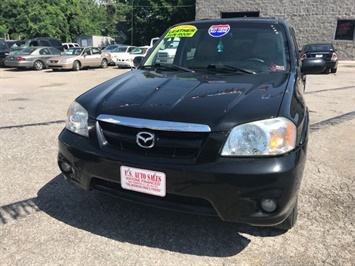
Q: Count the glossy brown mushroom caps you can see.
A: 0